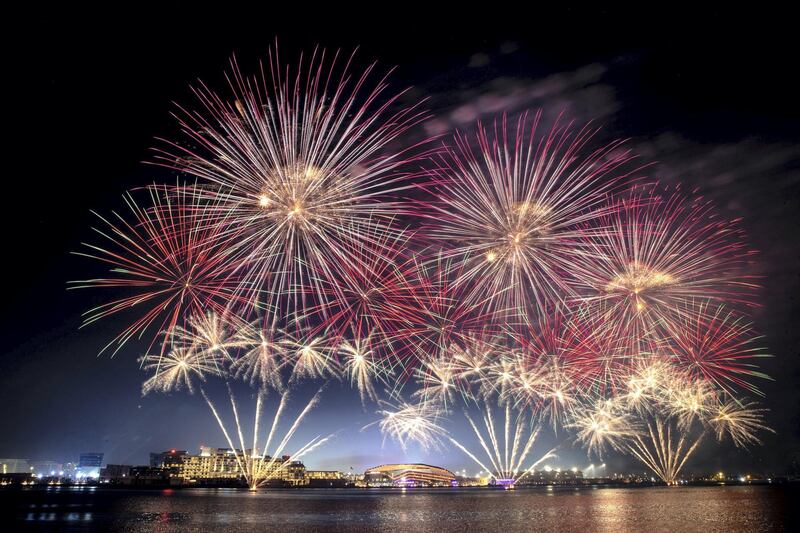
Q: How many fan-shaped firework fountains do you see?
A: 3